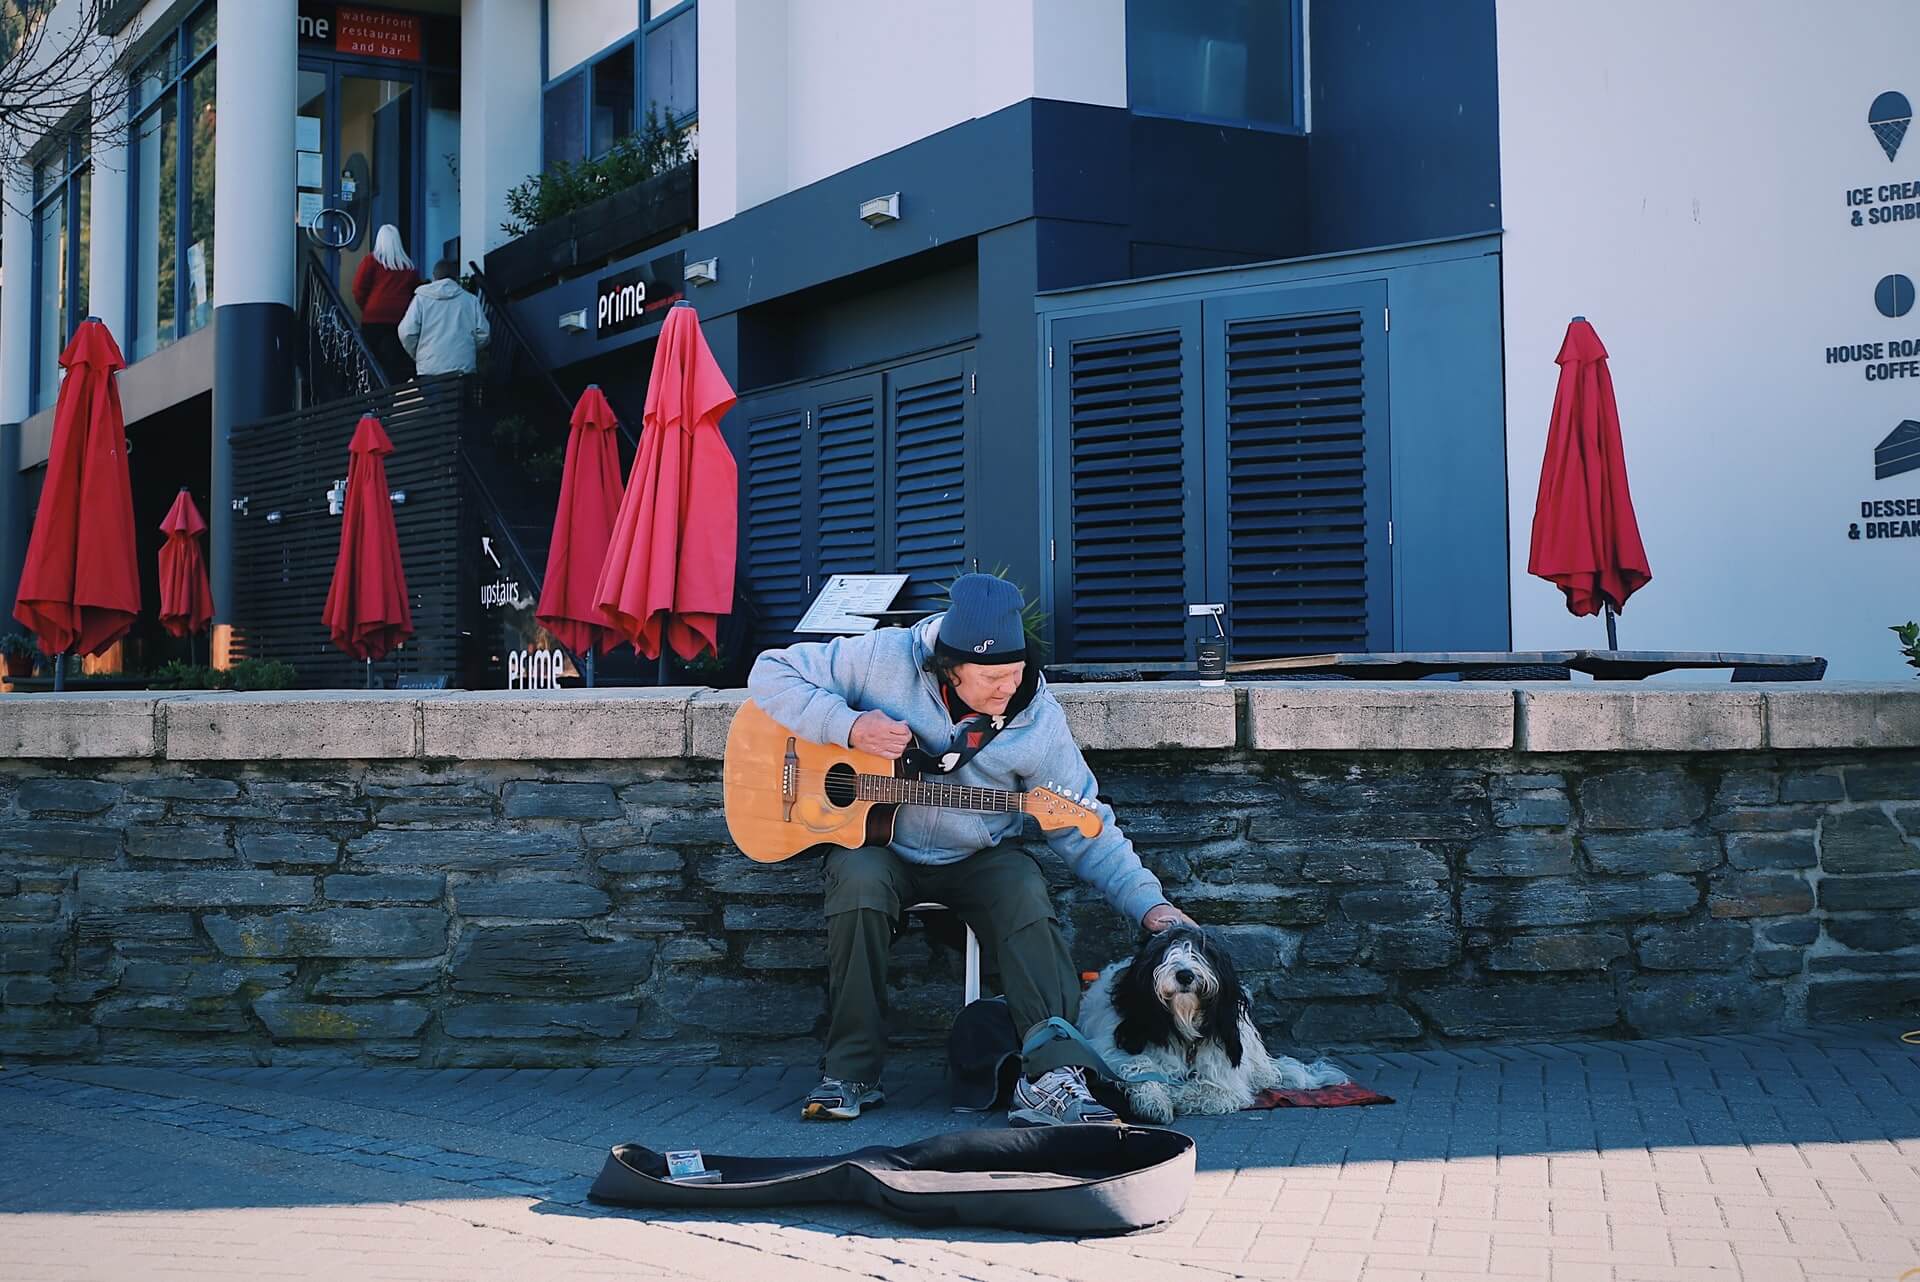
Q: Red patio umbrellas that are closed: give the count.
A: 6